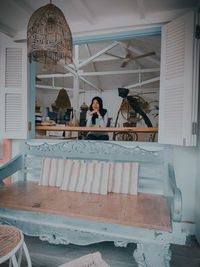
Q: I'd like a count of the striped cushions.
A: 3